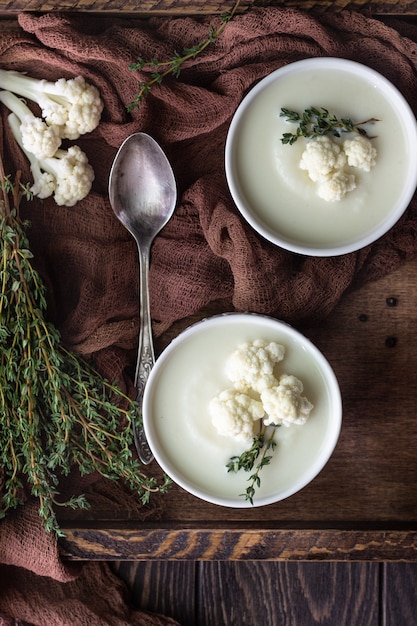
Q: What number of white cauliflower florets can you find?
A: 9